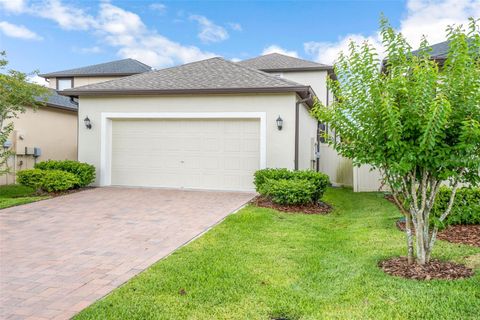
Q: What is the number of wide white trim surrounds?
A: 1